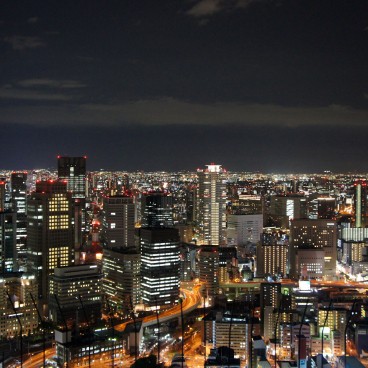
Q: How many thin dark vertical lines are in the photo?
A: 15